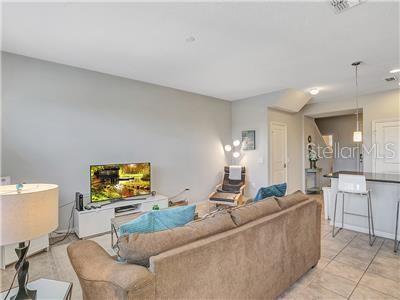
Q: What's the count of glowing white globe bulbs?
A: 3